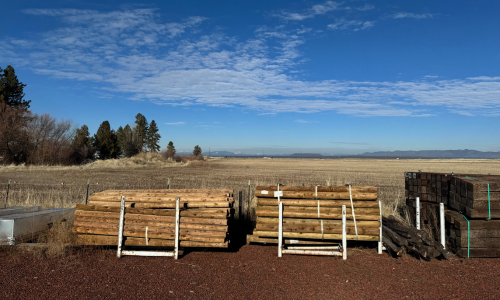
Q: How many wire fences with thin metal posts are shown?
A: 1